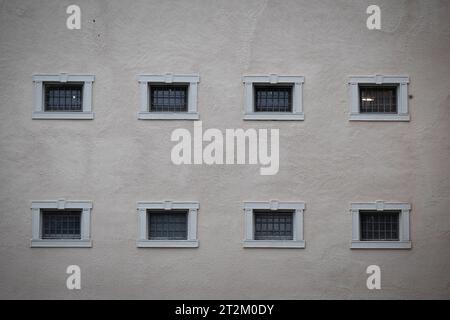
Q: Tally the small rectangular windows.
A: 8